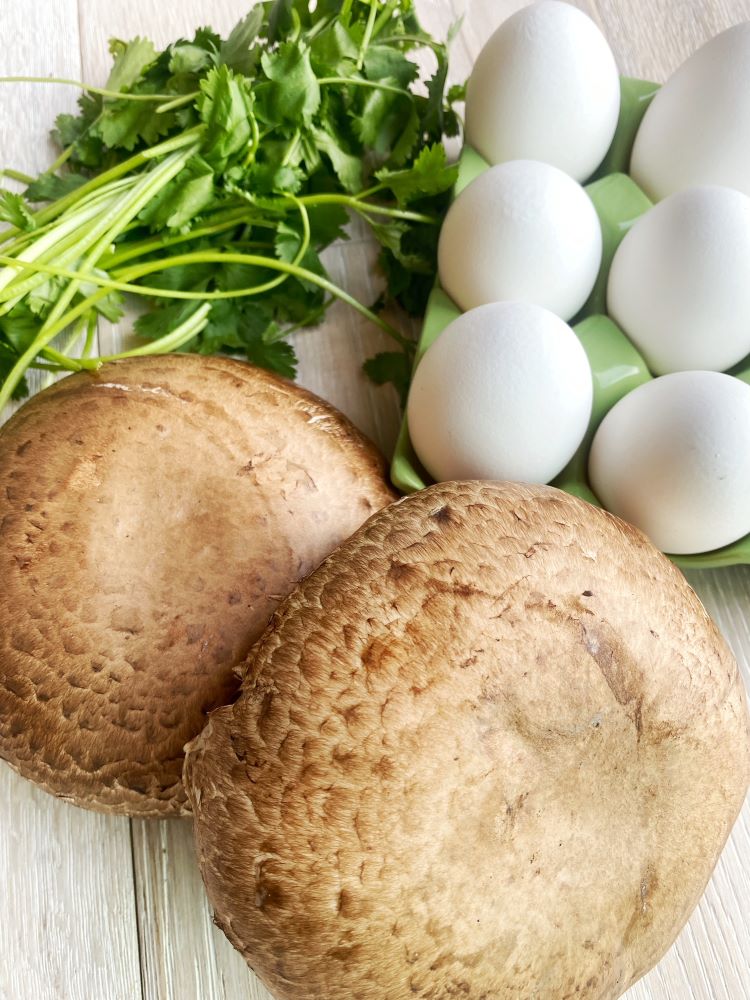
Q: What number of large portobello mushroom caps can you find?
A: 2